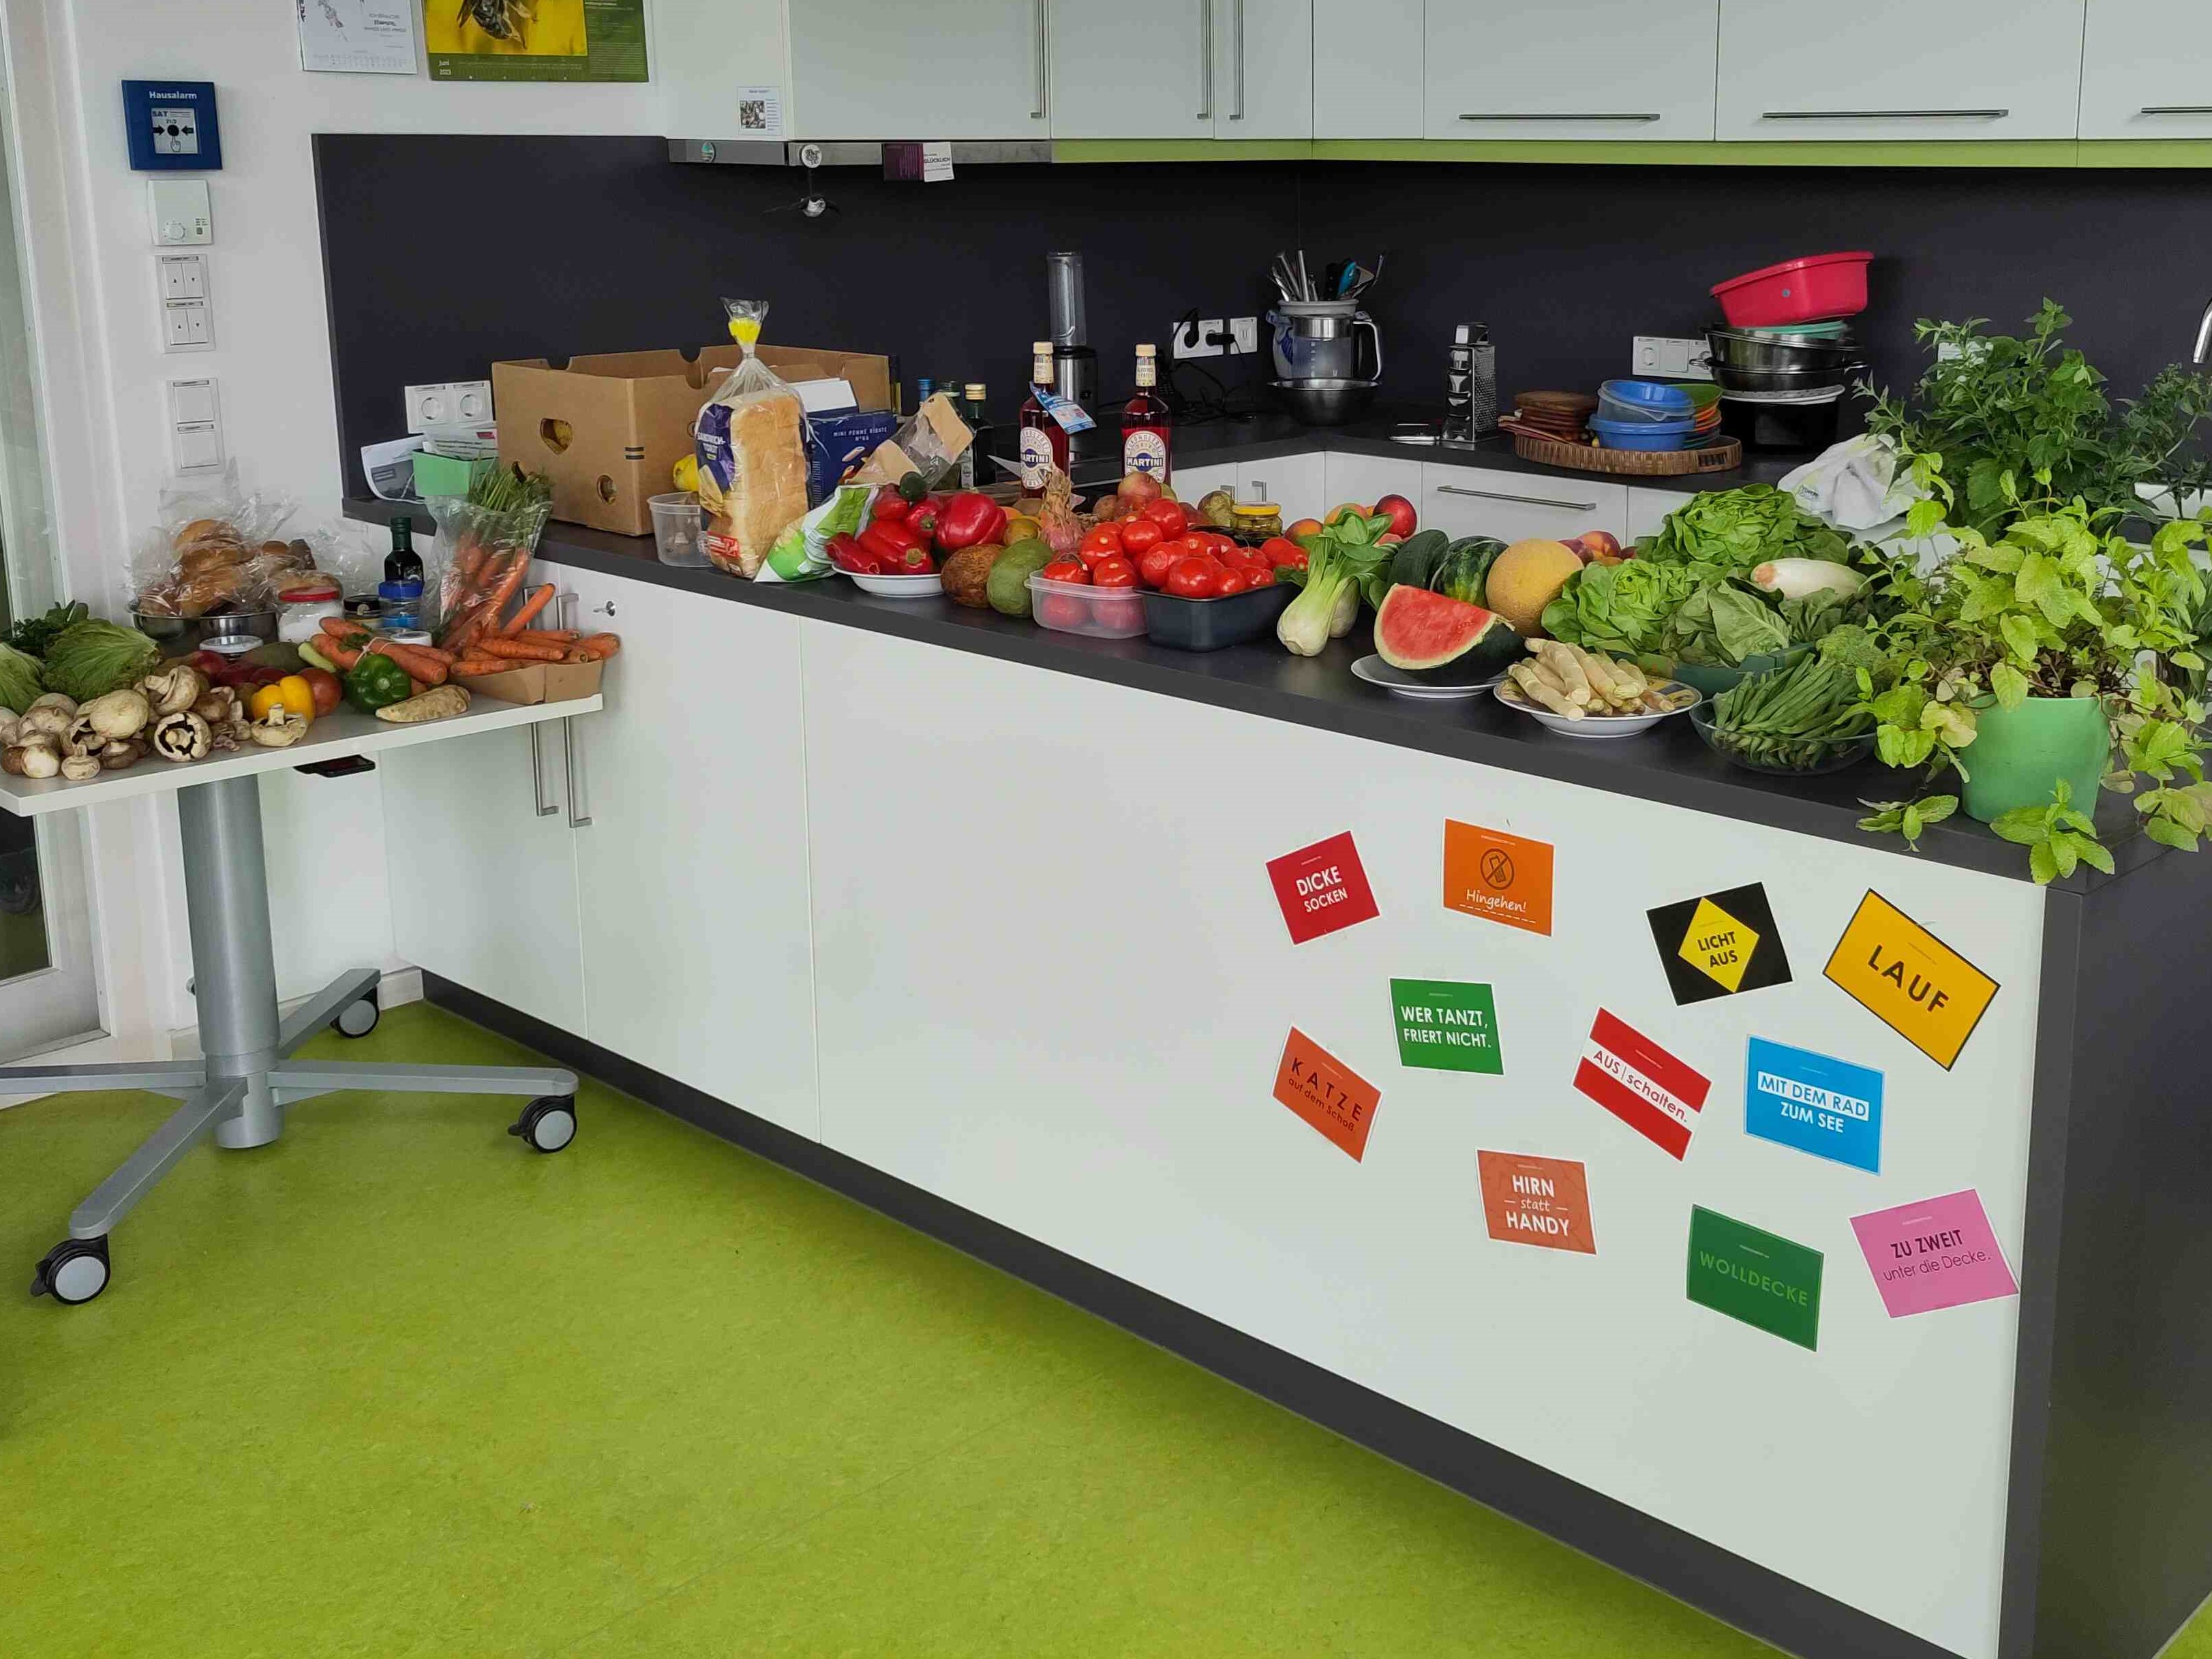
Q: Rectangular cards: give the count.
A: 11